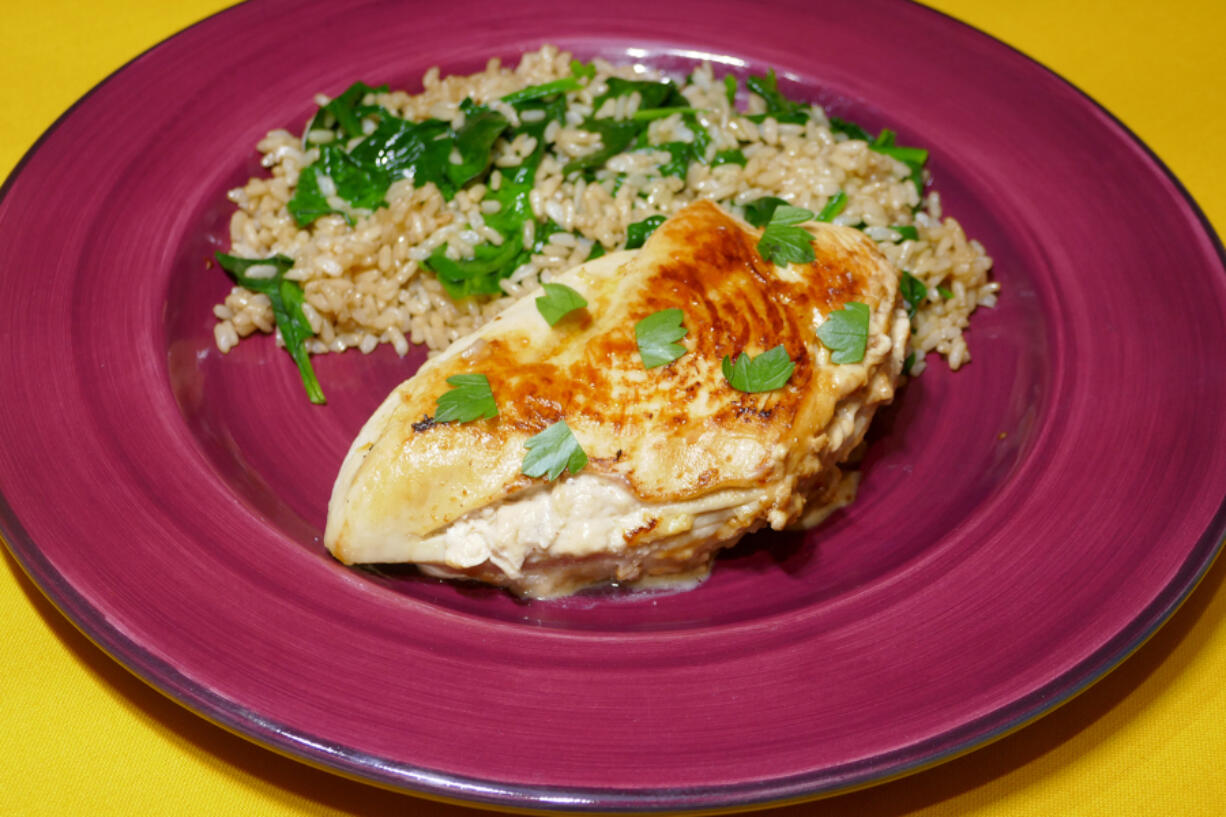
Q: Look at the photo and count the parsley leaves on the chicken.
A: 7